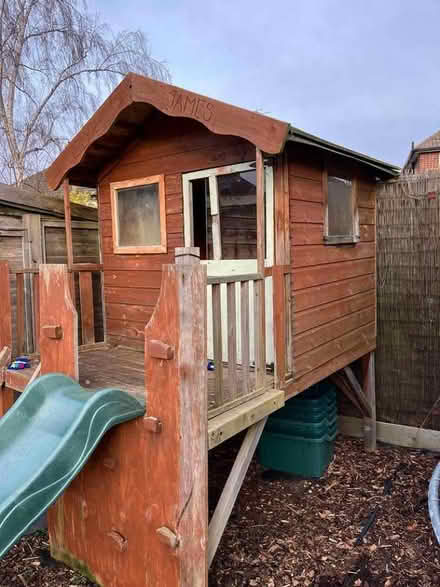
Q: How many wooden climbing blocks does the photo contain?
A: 6